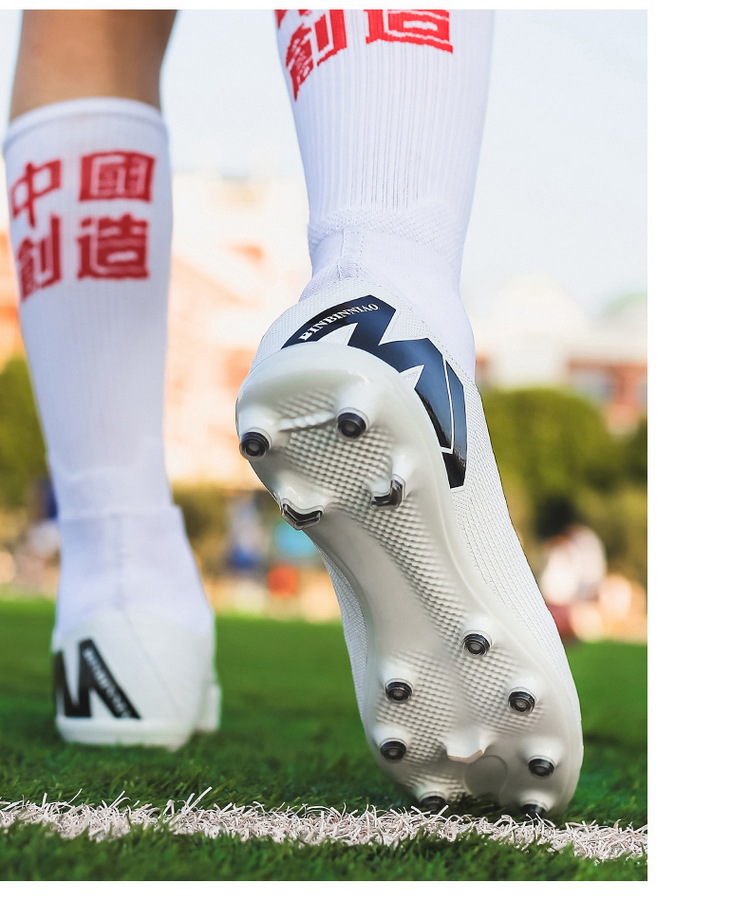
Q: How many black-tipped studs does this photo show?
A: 11